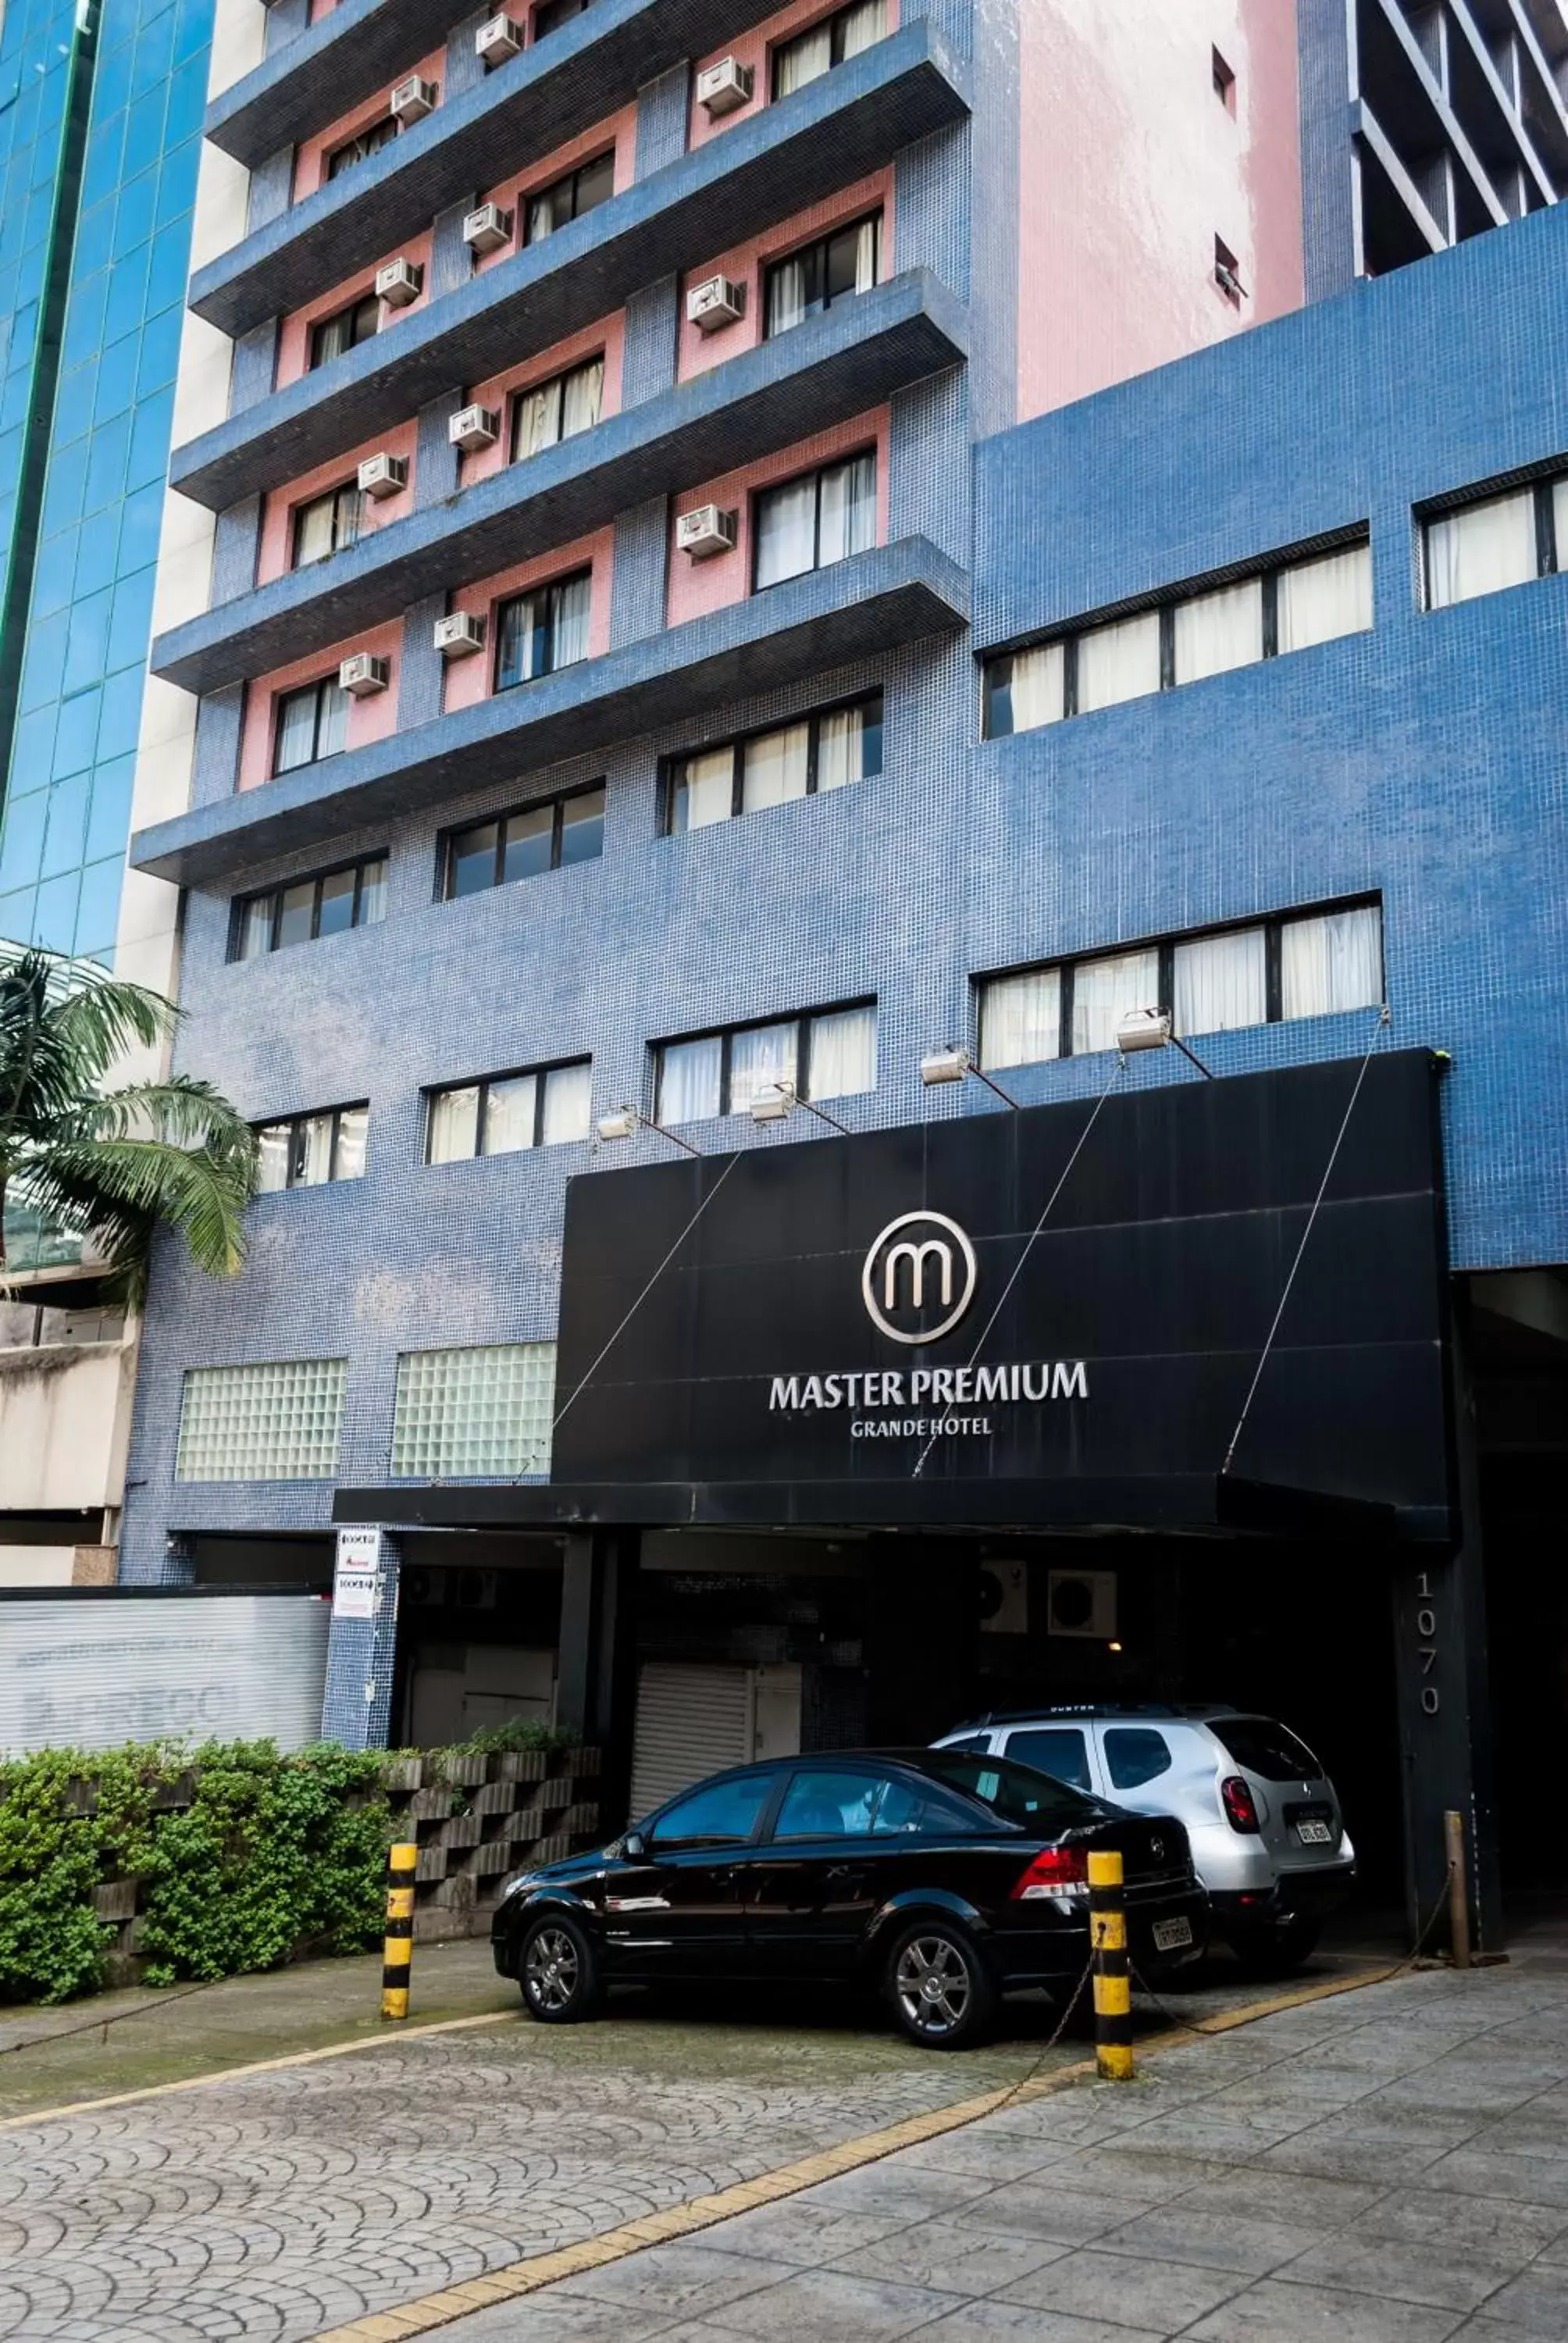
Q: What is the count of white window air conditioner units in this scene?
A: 11